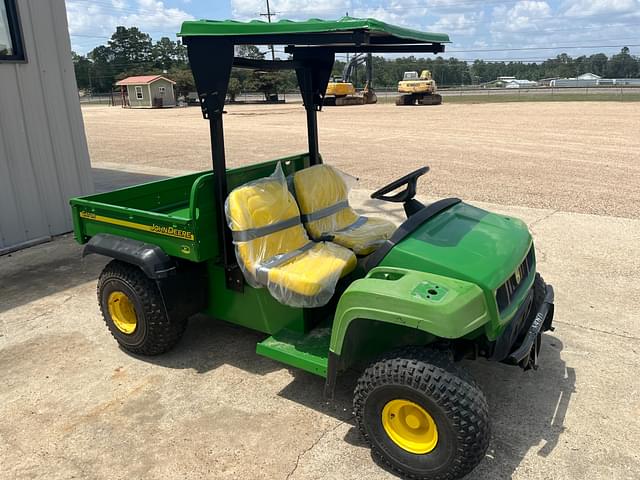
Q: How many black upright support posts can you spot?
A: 2